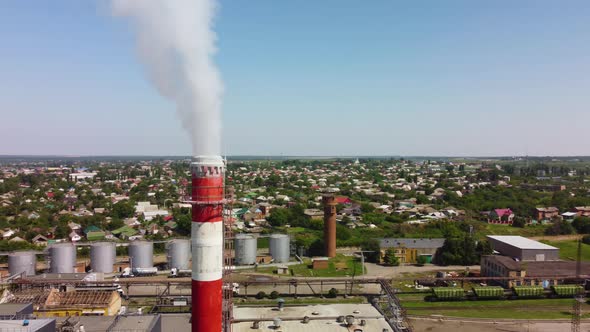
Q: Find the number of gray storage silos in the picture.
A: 7